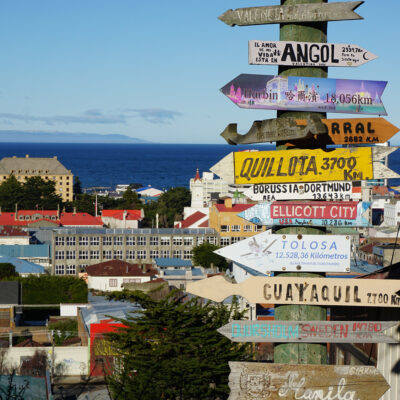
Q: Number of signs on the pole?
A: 12